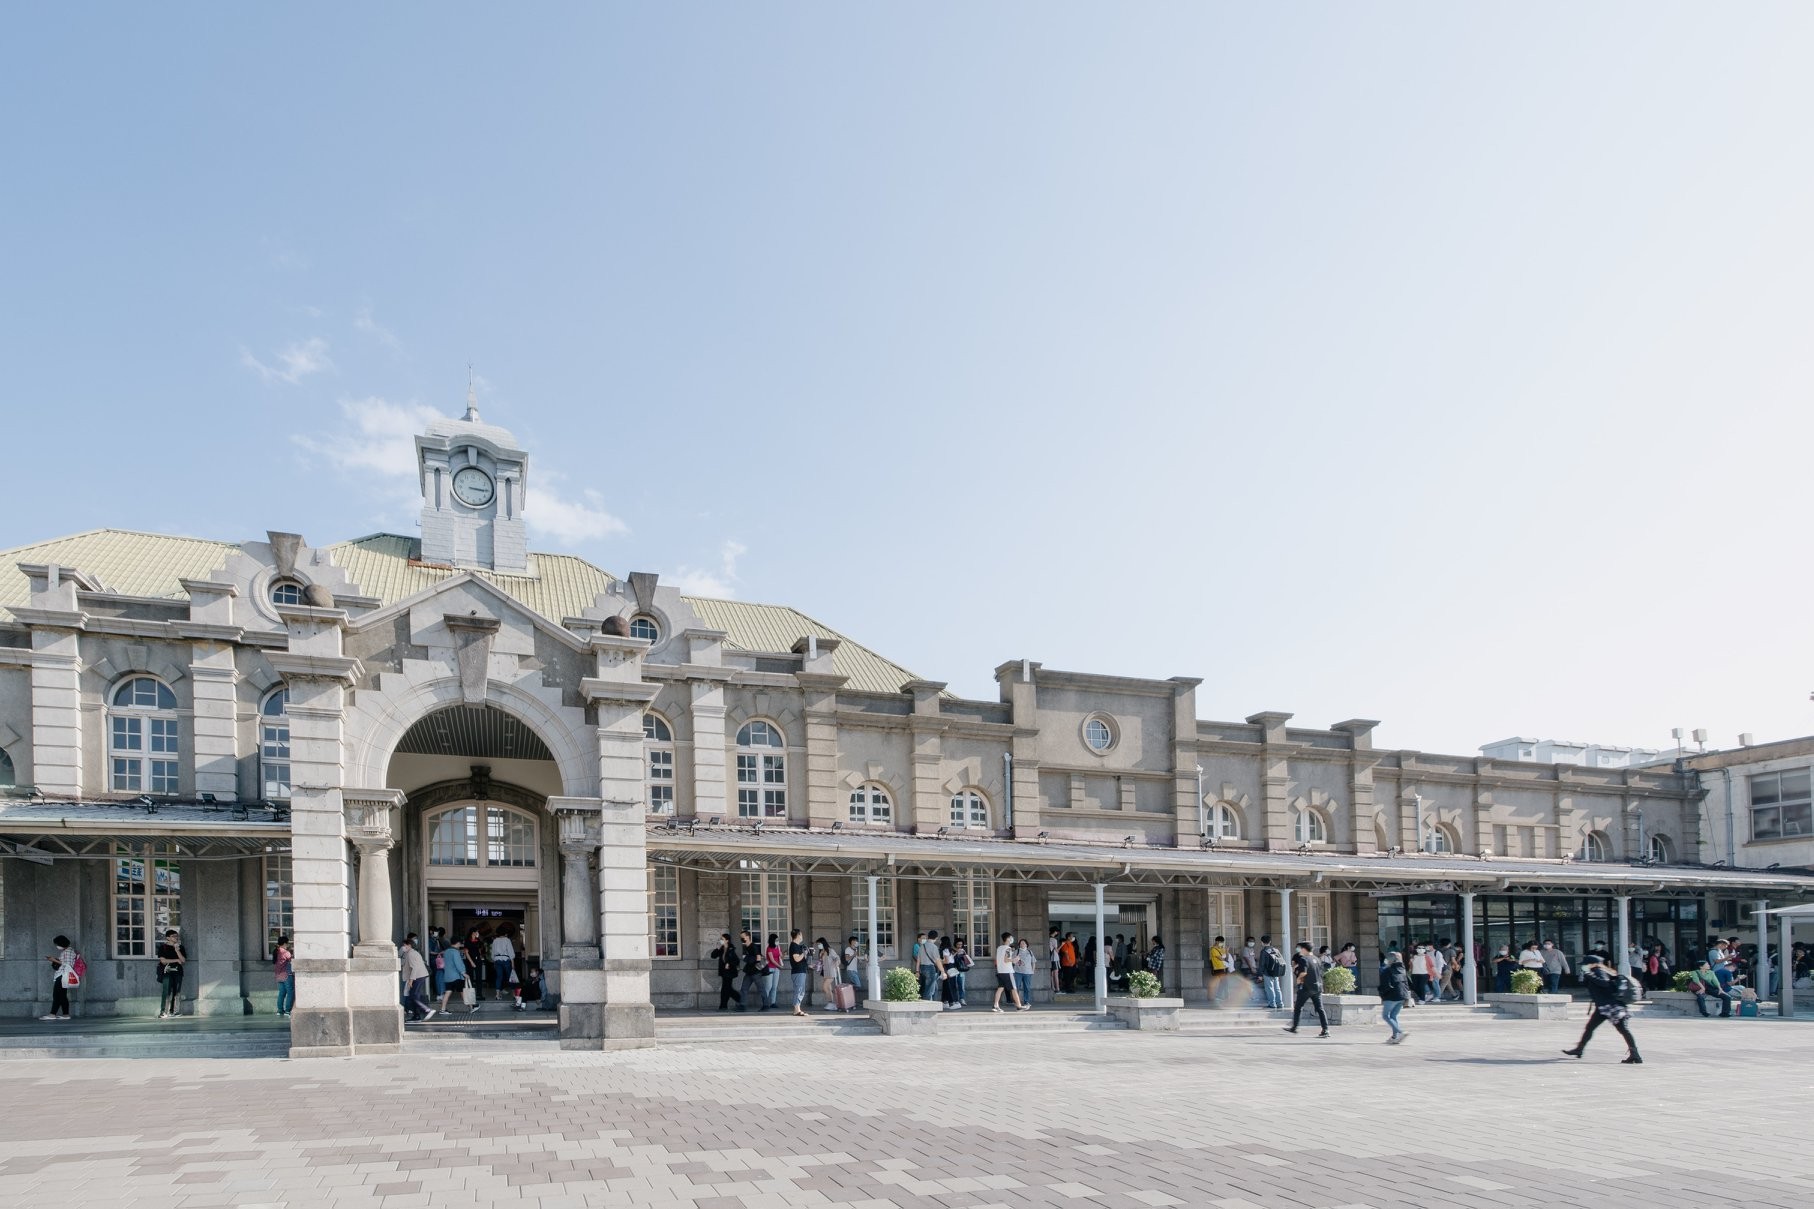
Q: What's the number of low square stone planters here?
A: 5